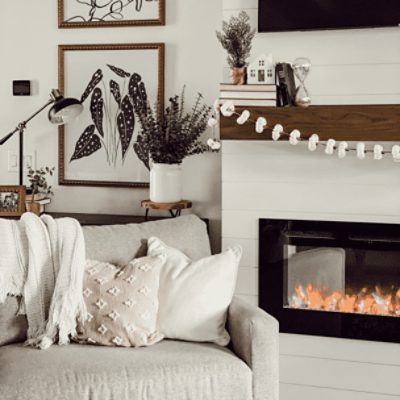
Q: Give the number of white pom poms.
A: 14